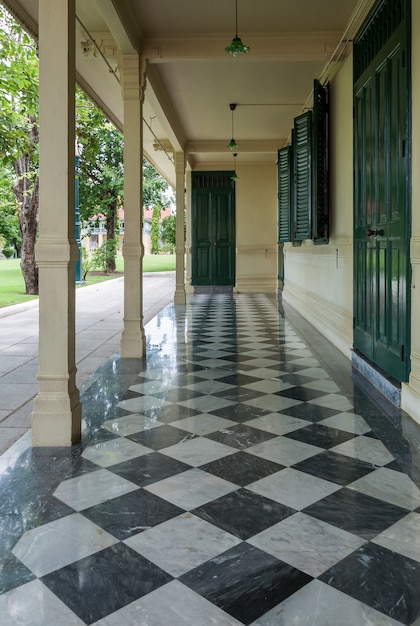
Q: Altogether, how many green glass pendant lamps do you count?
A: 3